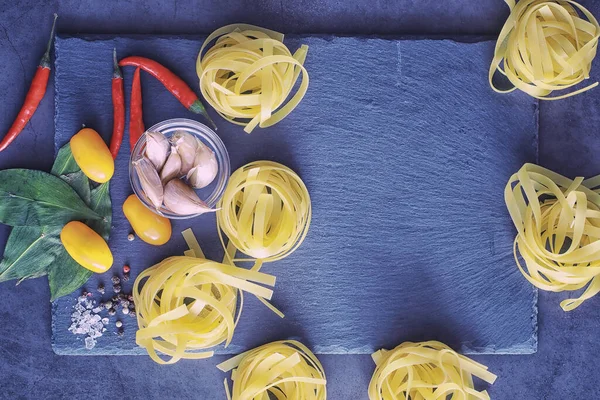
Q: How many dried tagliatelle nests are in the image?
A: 7